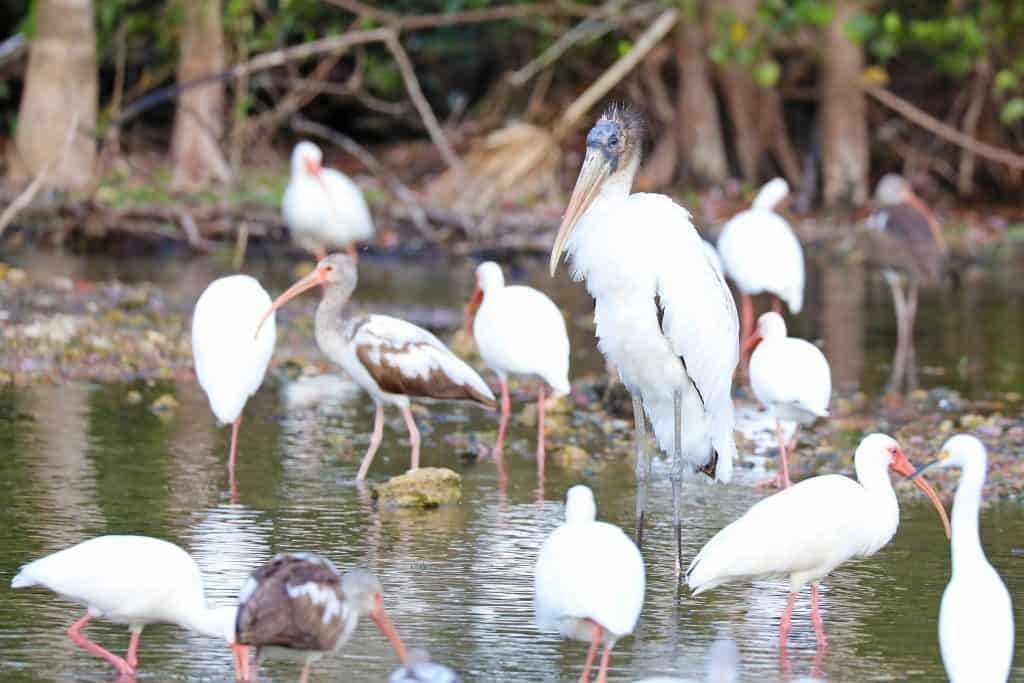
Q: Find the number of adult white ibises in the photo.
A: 8